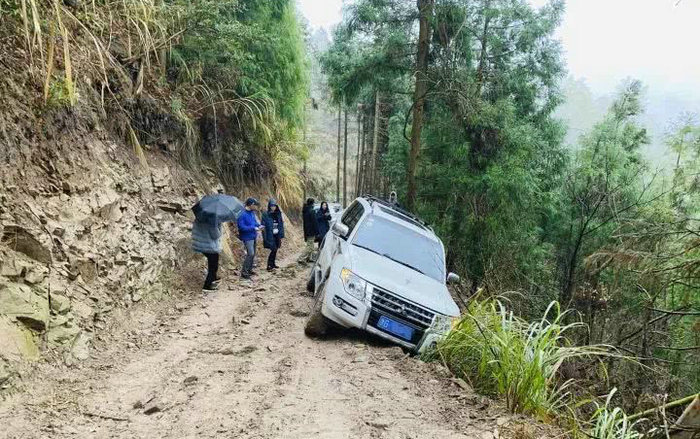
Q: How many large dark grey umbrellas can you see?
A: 1